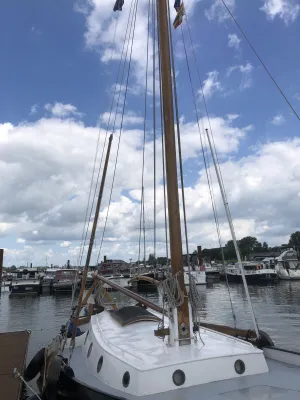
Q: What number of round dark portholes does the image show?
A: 6